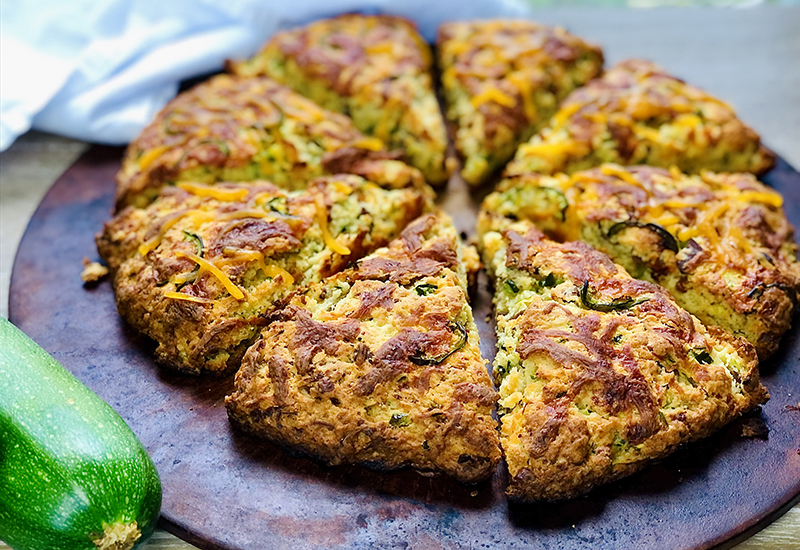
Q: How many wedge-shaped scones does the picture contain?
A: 8